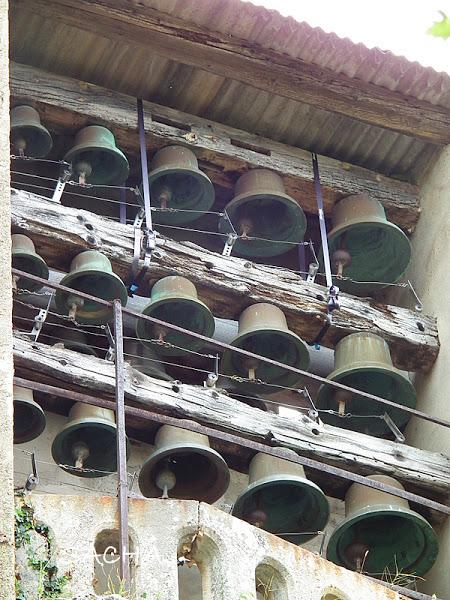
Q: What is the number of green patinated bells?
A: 15